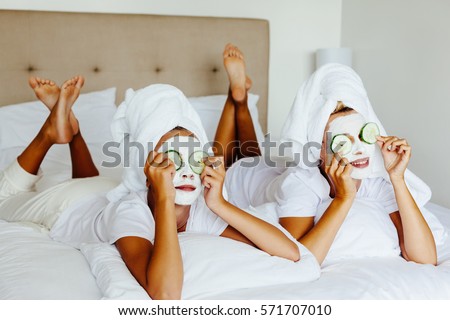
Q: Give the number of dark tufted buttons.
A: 4